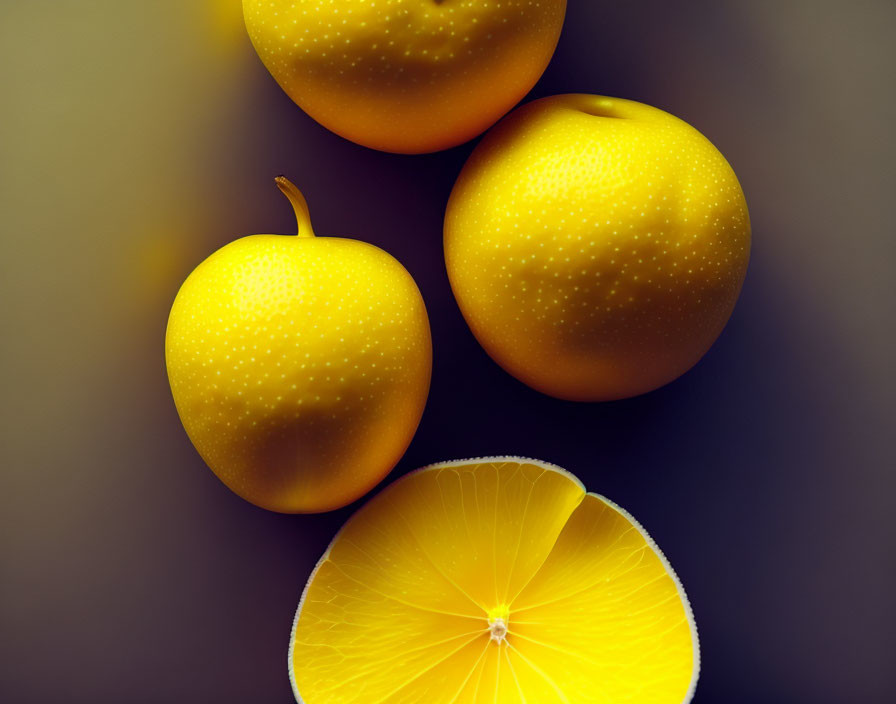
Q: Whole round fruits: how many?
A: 3